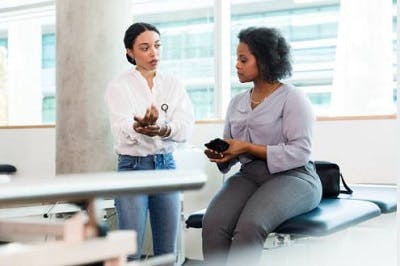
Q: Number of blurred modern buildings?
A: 1